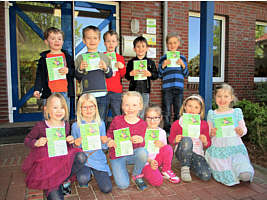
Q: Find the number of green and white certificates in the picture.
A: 11